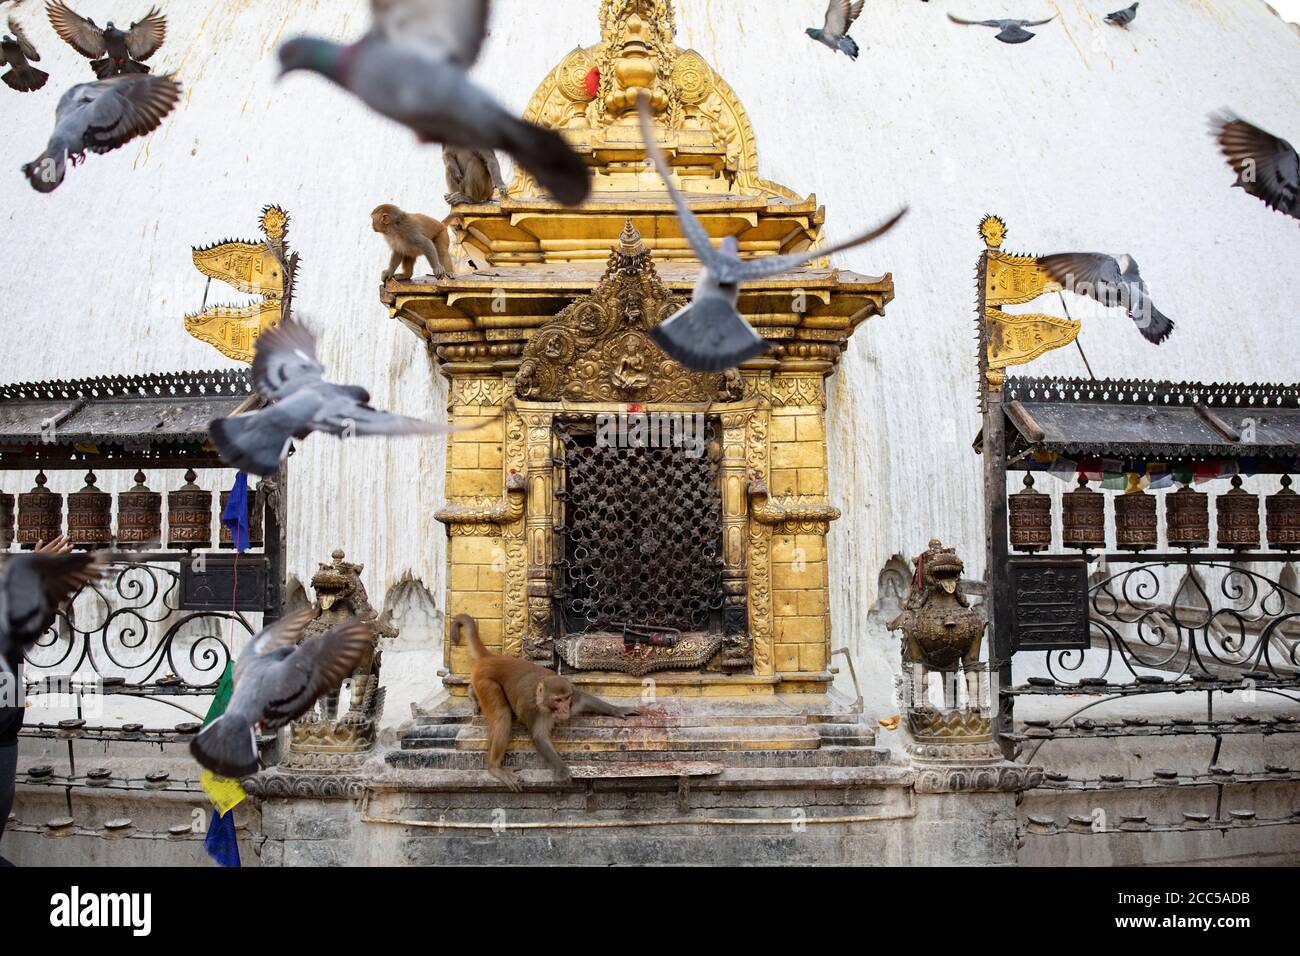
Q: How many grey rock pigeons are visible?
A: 13